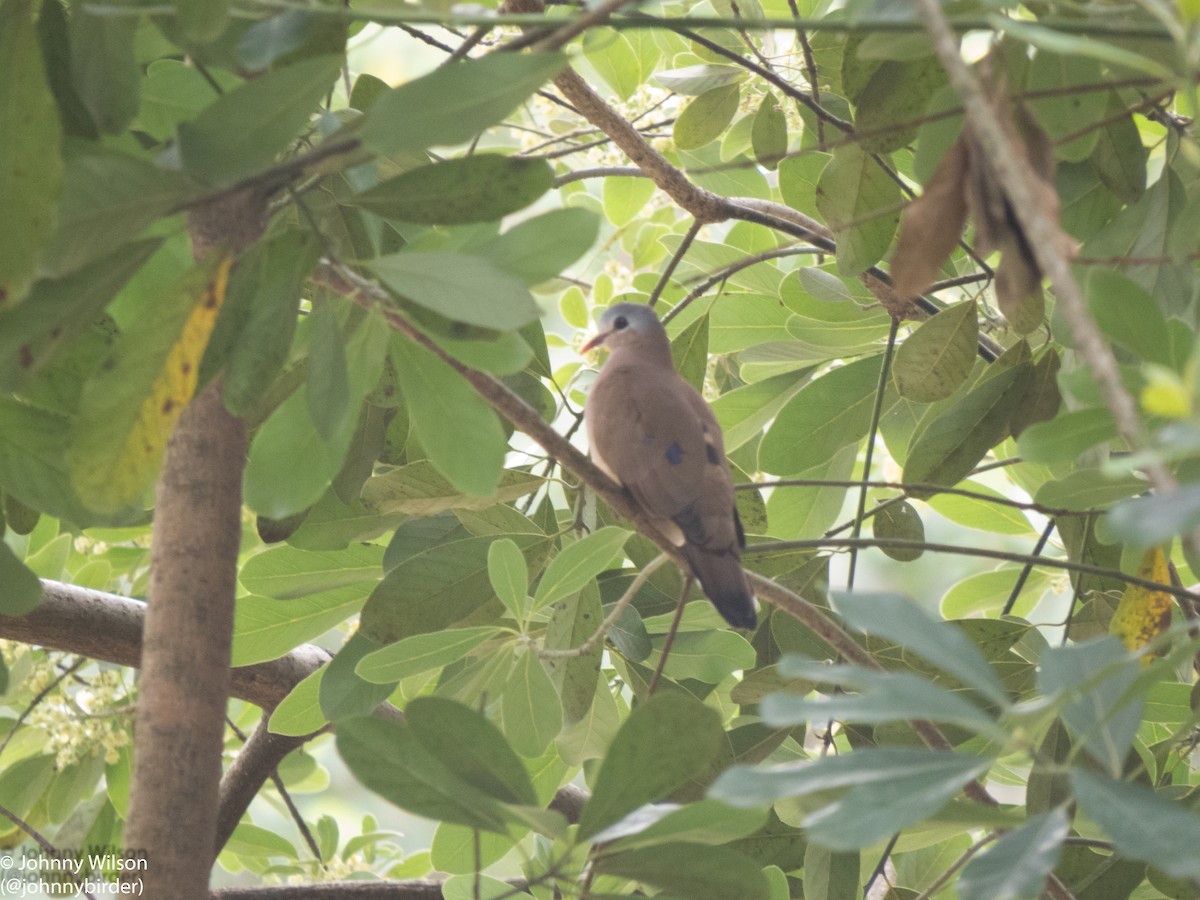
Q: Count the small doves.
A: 1